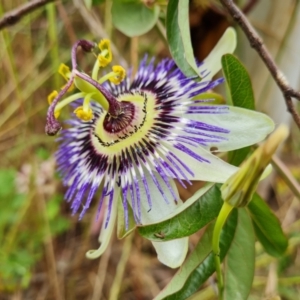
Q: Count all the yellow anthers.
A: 5